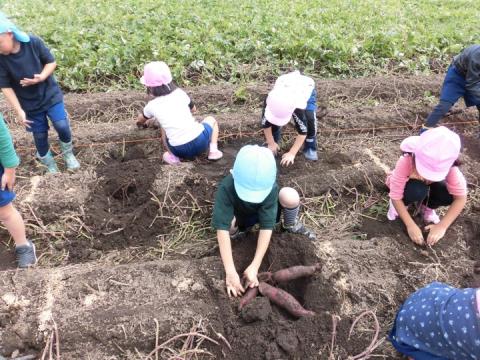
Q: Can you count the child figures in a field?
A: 8